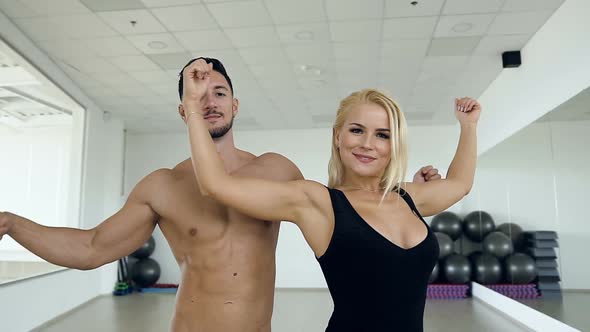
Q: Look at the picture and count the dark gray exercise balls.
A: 11